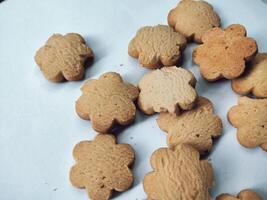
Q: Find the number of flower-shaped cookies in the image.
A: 12